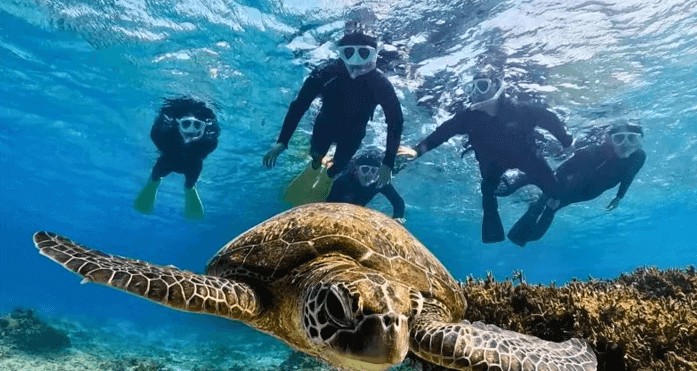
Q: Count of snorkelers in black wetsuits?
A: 5